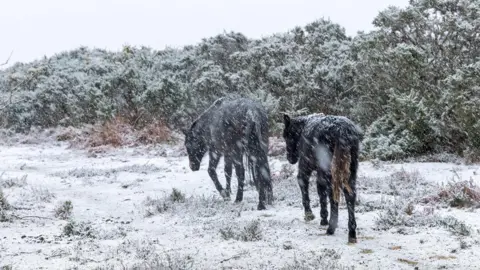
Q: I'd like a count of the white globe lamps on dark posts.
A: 0